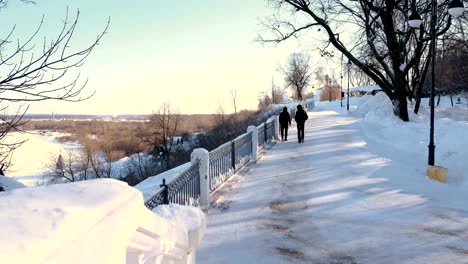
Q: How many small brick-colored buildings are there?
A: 1